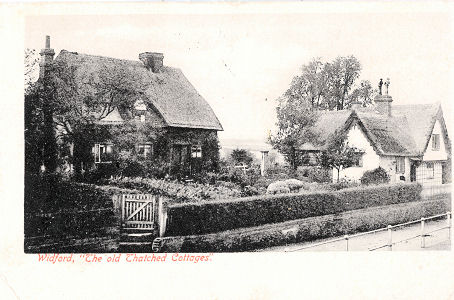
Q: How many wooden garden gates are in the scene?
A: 1